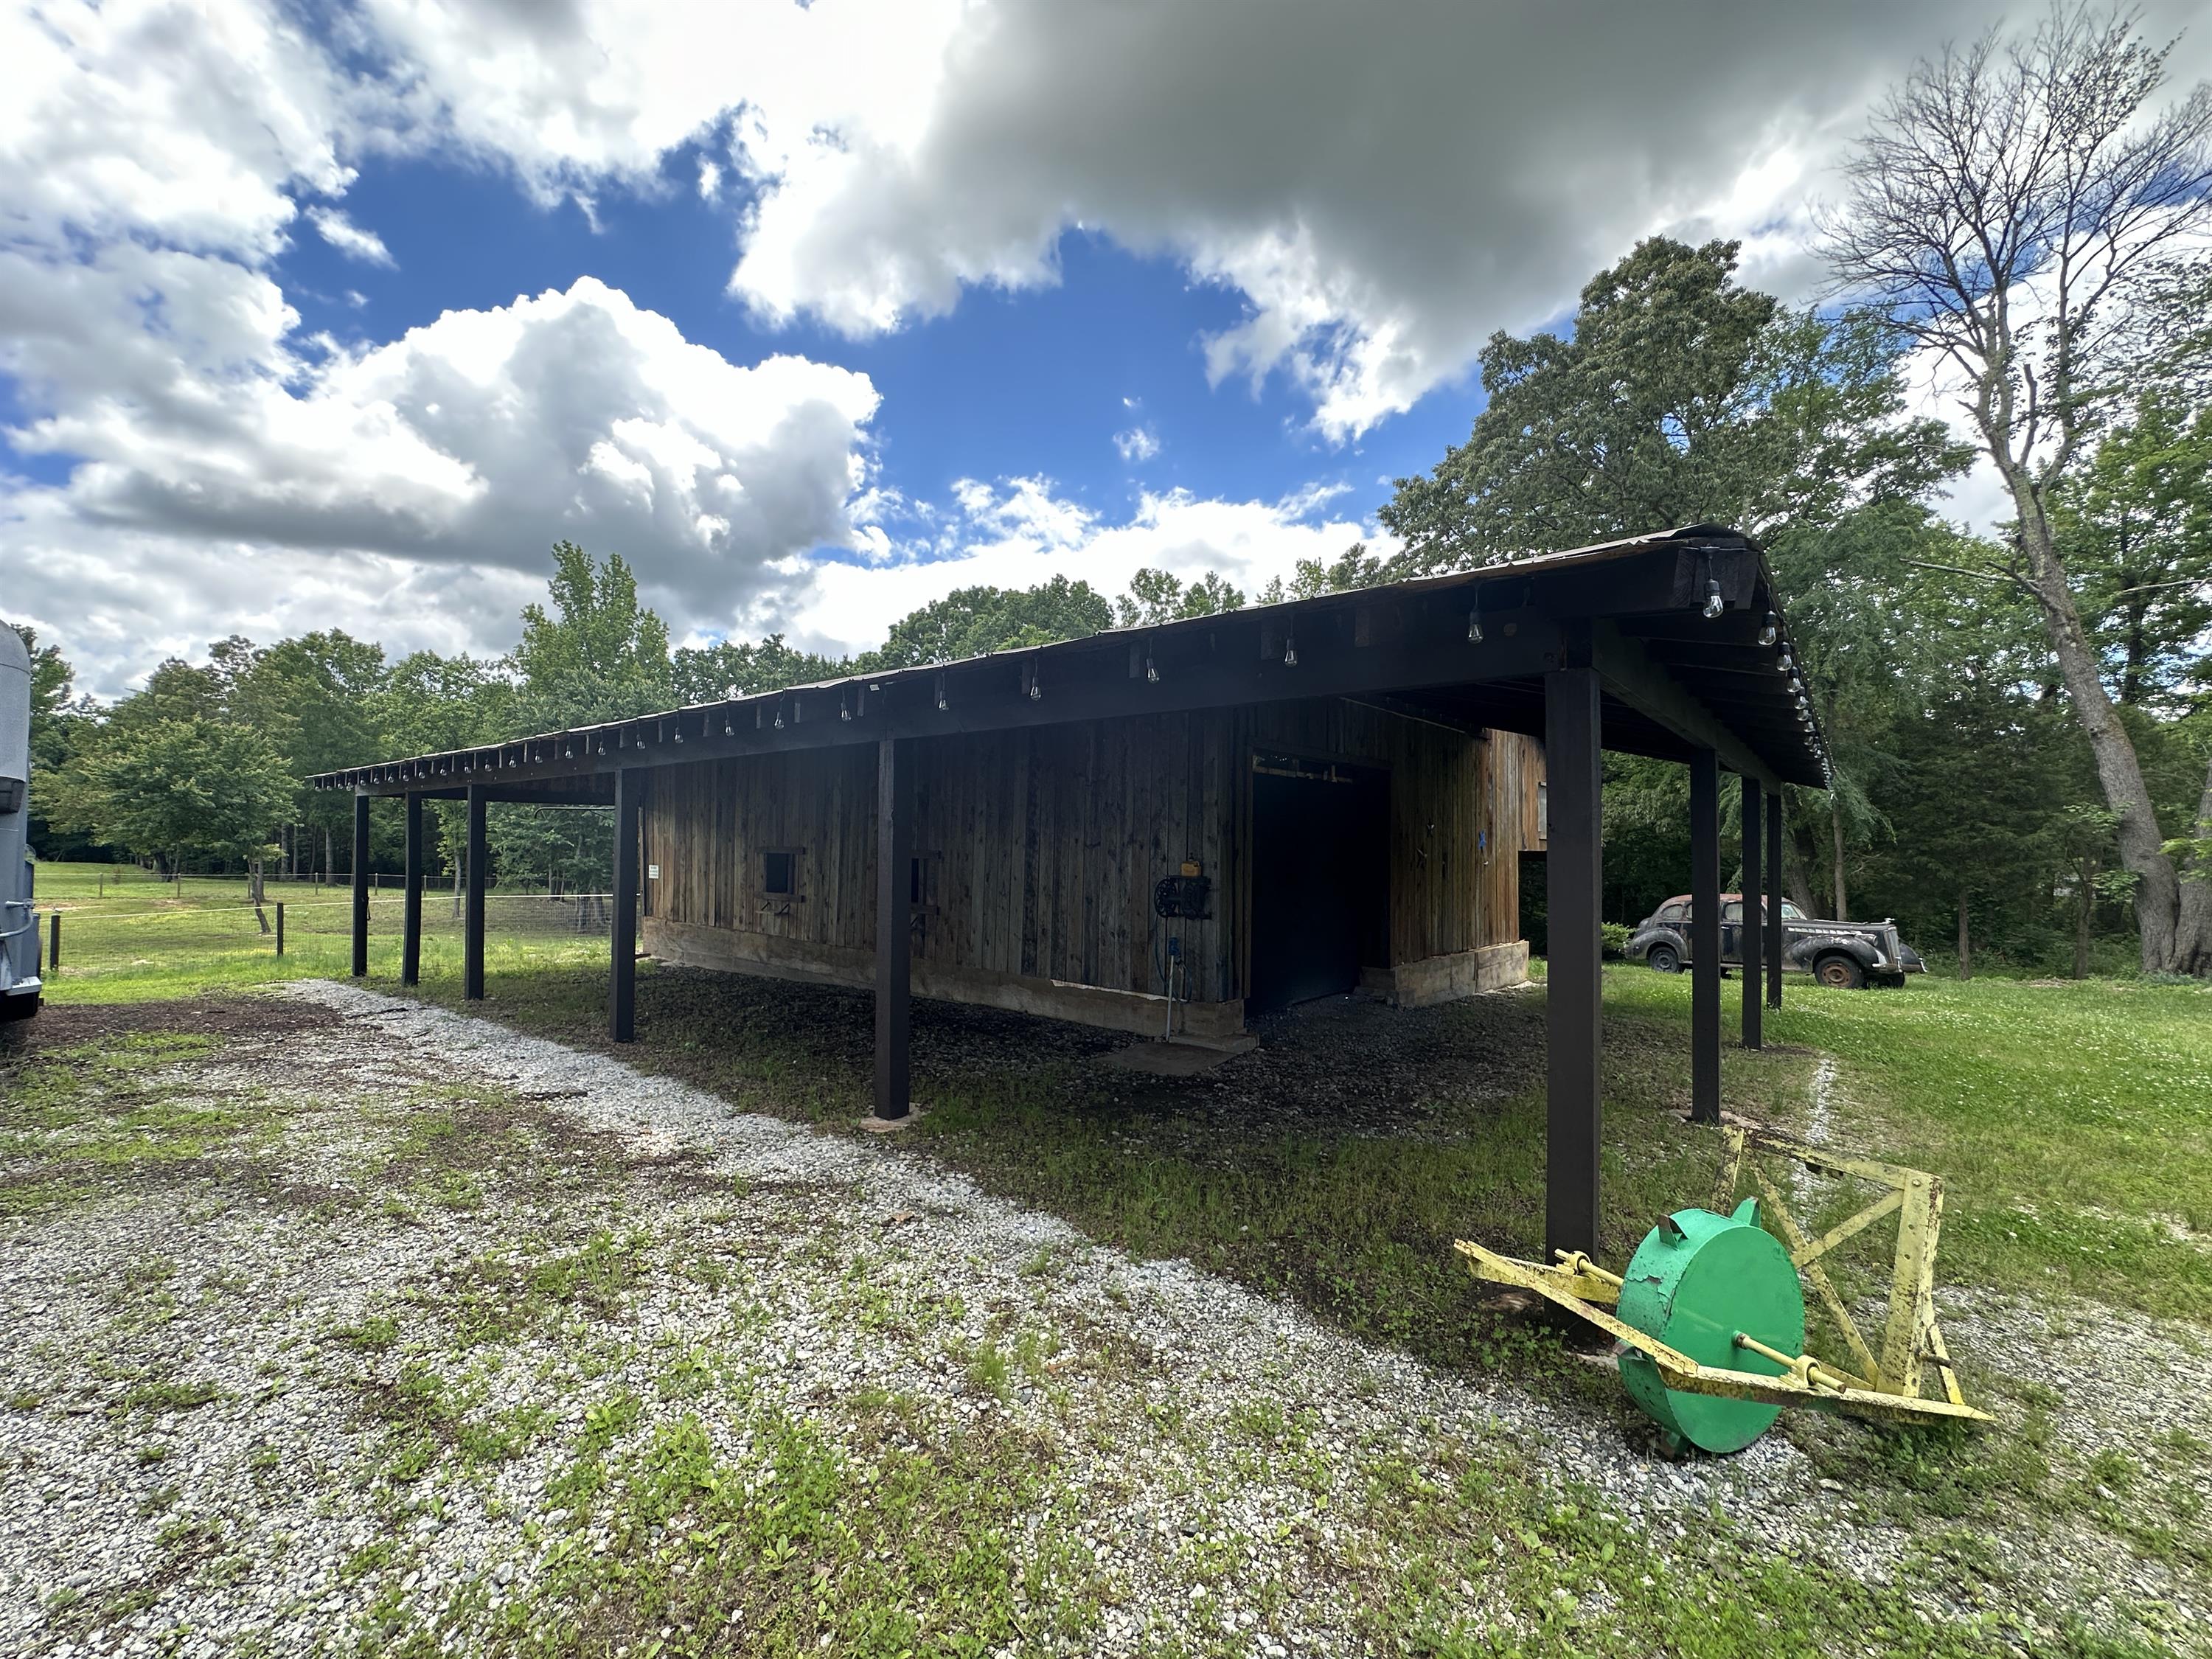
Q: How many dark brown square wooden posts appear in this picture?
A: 9